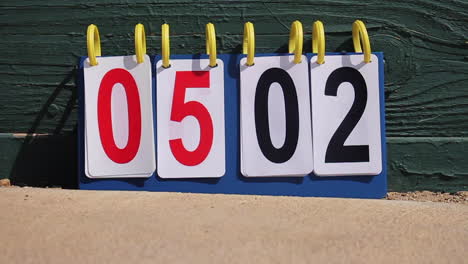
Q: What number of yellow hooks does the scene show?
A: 8